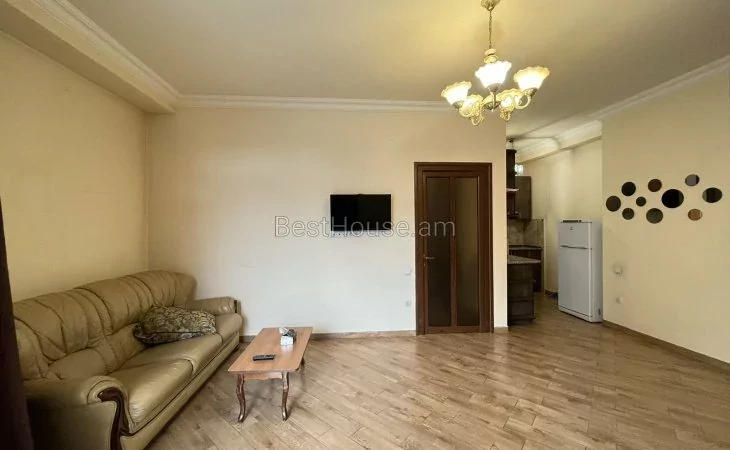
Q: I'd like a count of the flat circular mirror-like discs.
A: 10